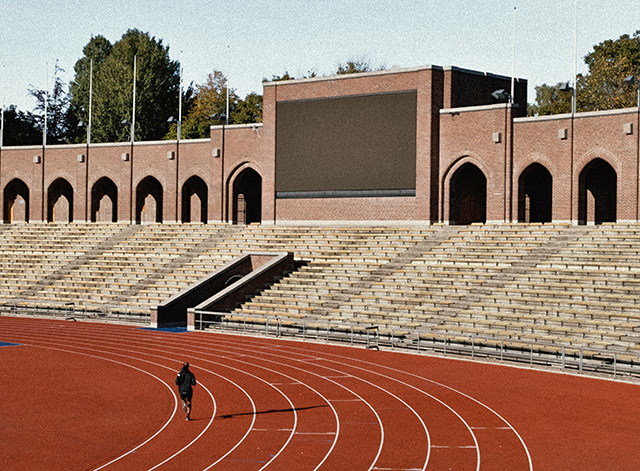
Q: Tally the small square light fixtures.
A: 8